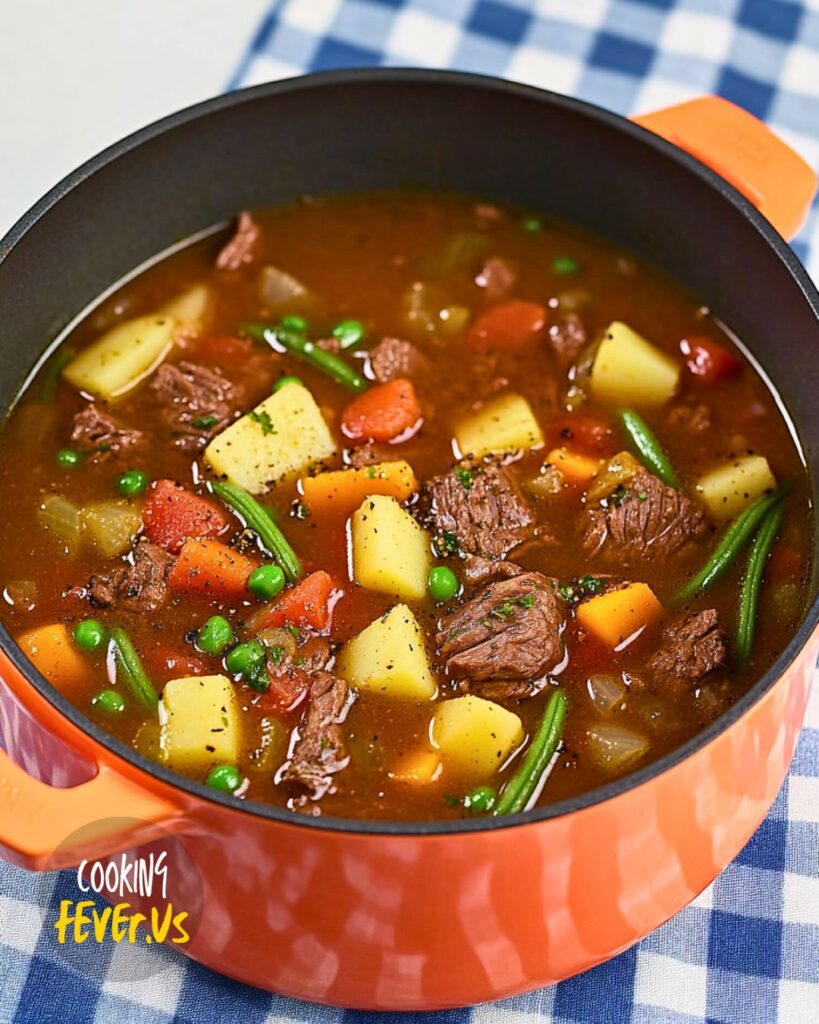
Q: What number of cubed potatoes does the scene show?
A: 9